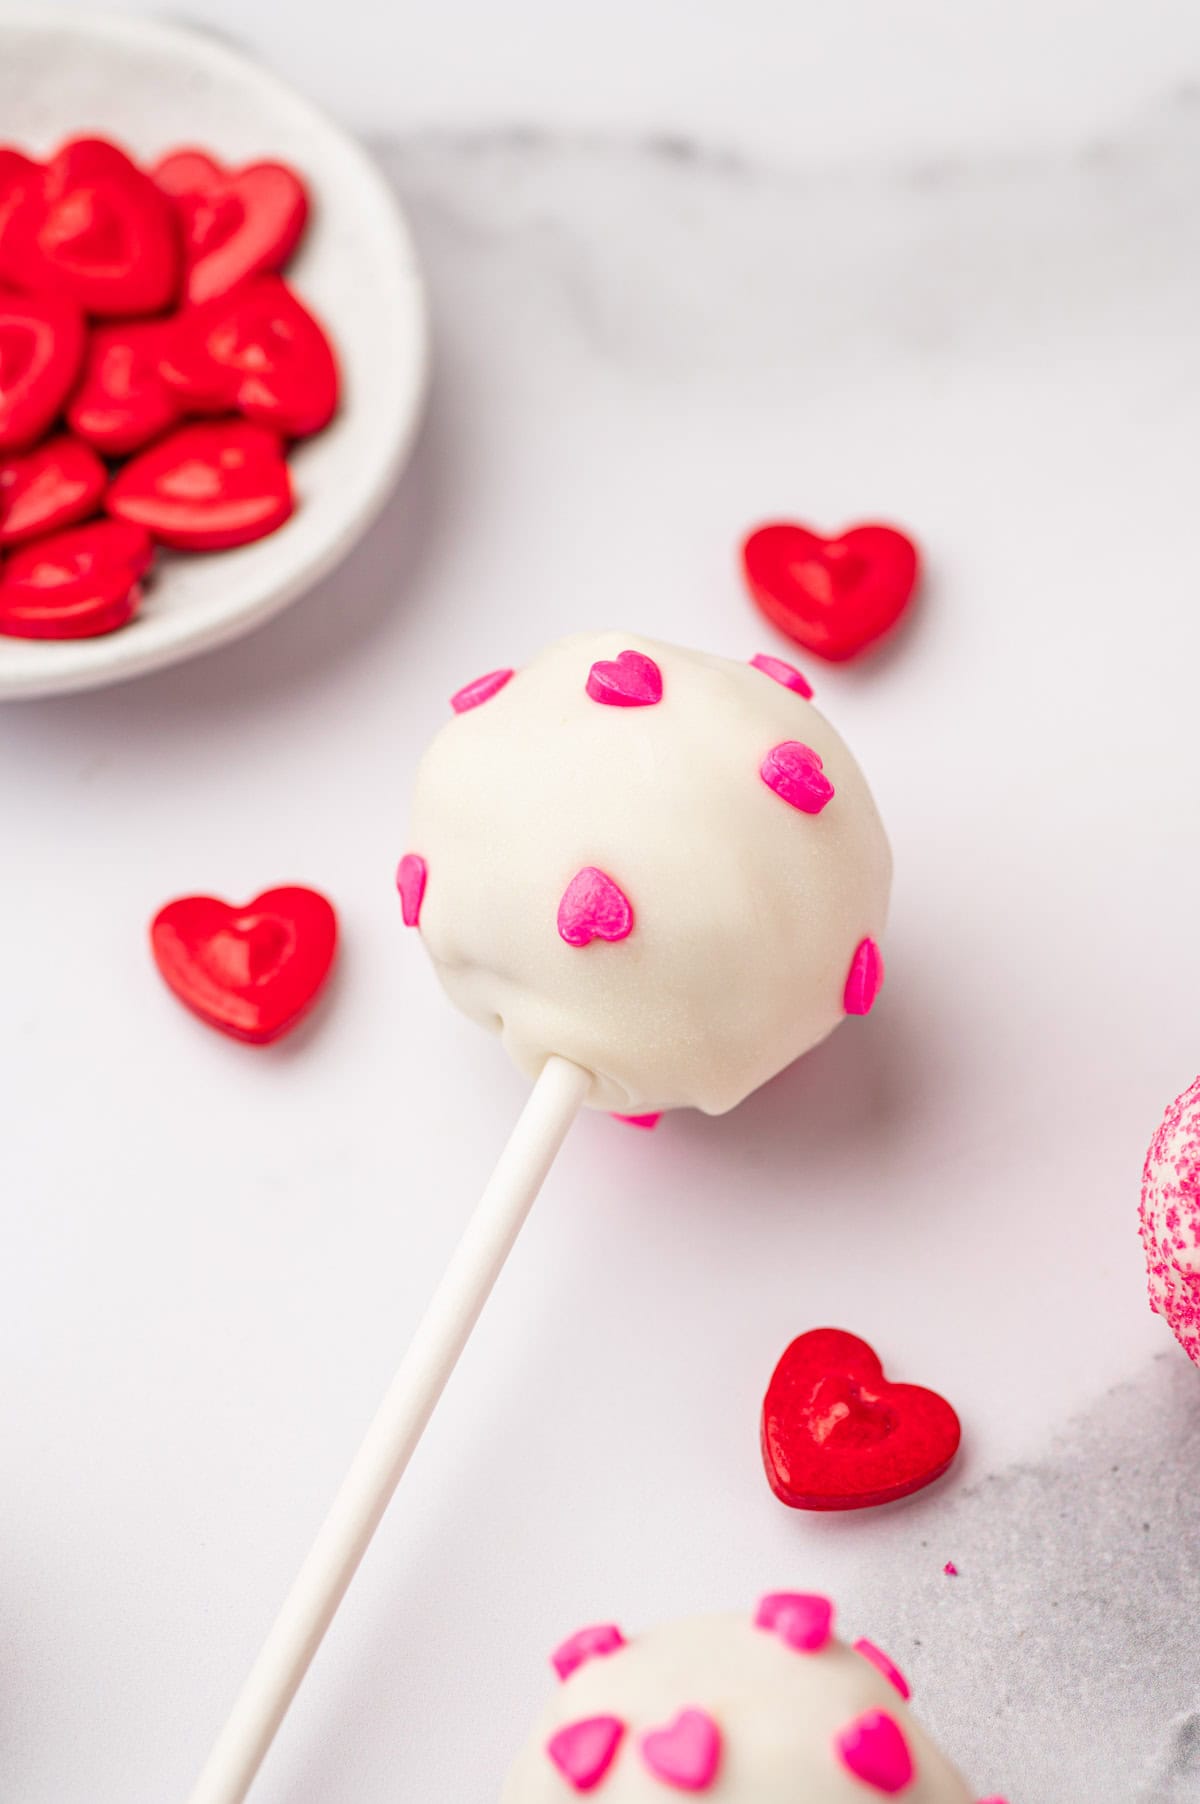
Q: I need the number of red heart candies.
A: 12